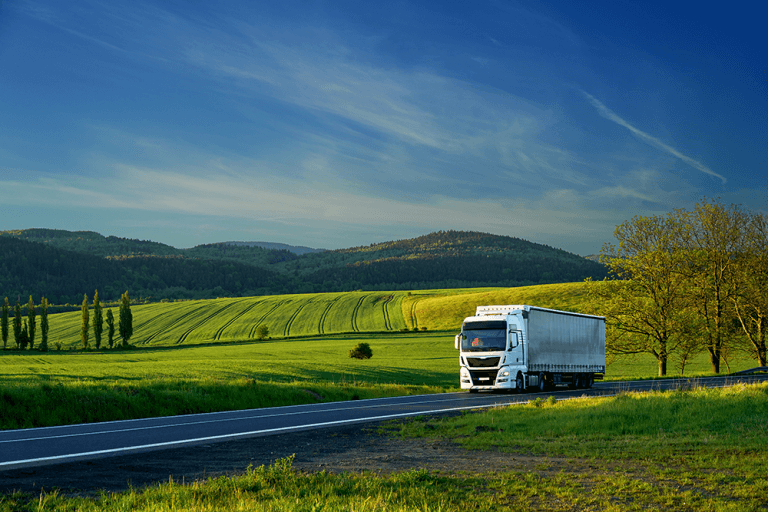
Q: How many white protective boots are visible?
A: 0